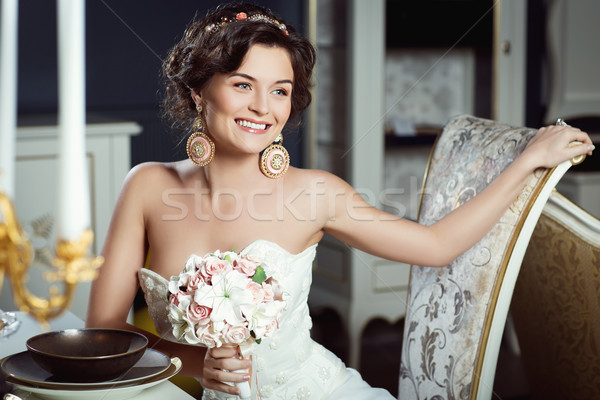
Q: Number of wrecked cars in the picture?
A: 0